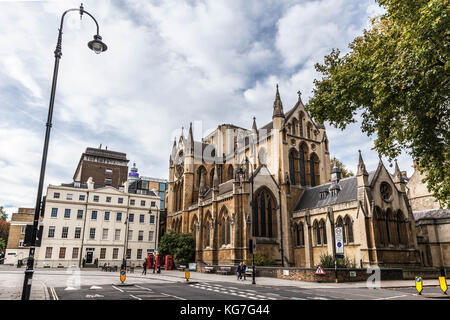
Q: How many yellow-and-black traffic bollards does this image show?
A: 4